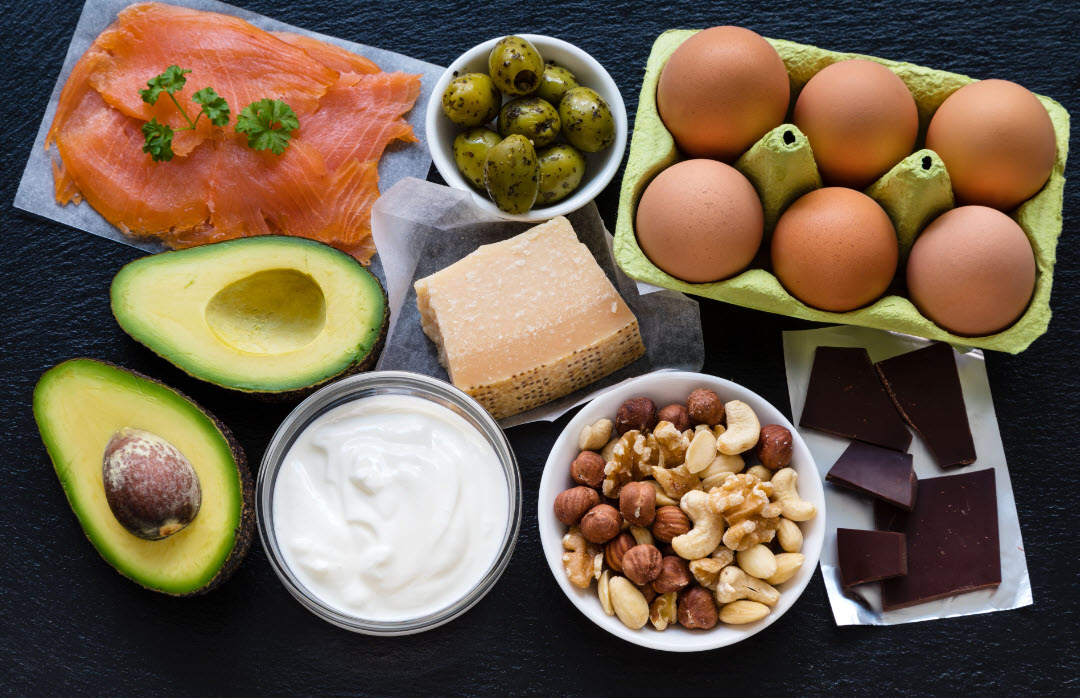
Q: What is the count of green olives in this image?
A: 8